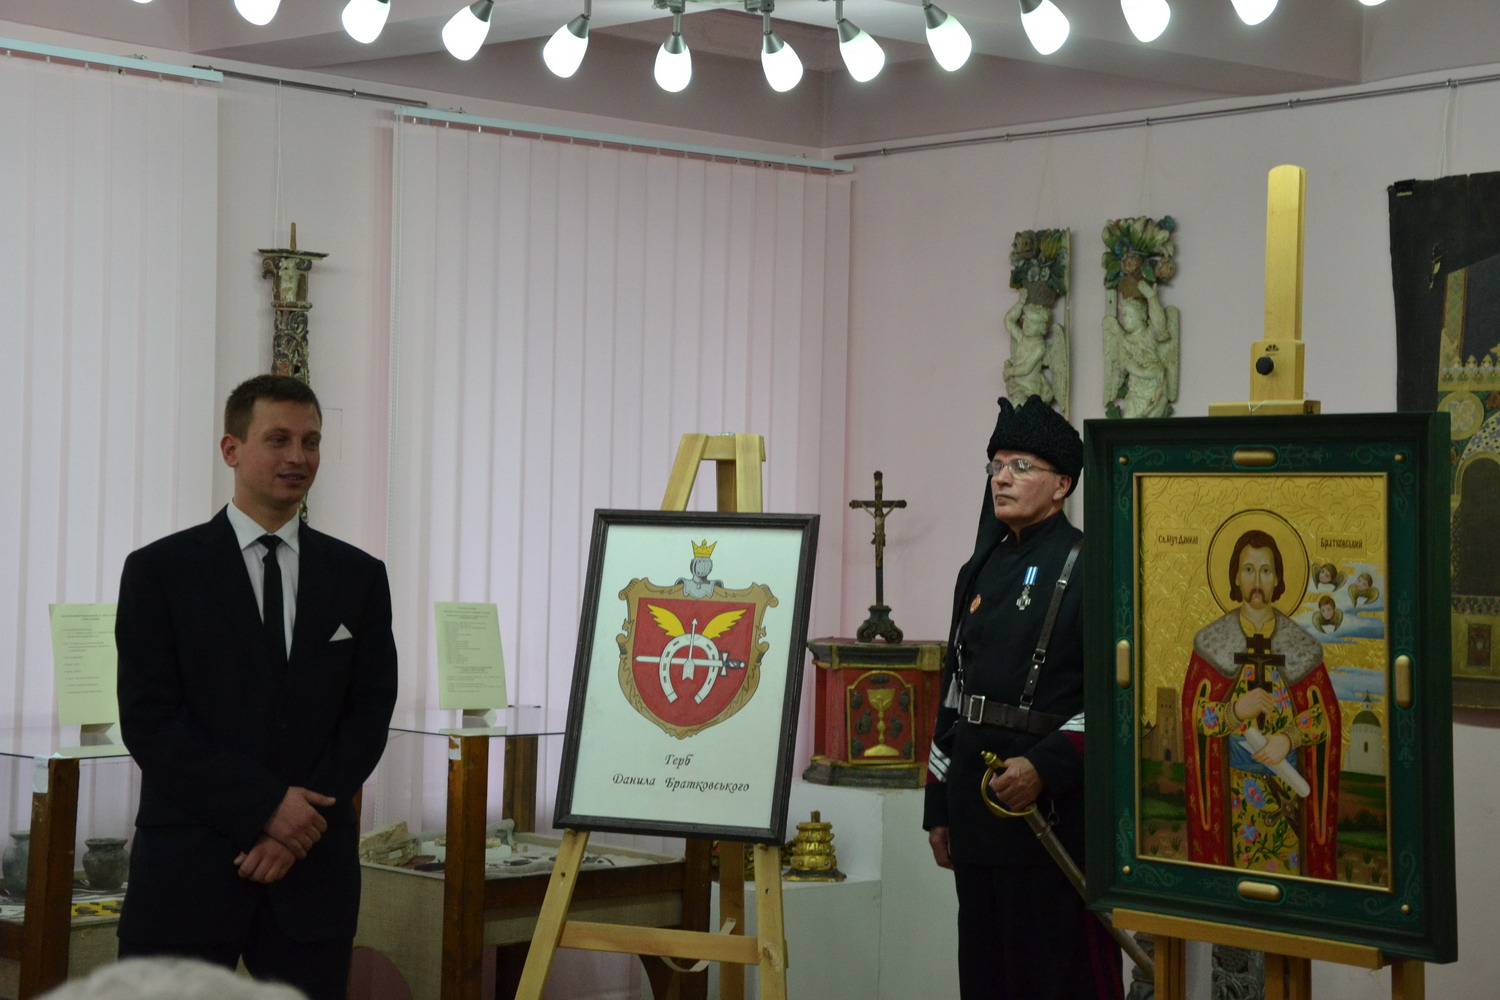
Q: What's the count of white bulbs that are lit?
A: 13